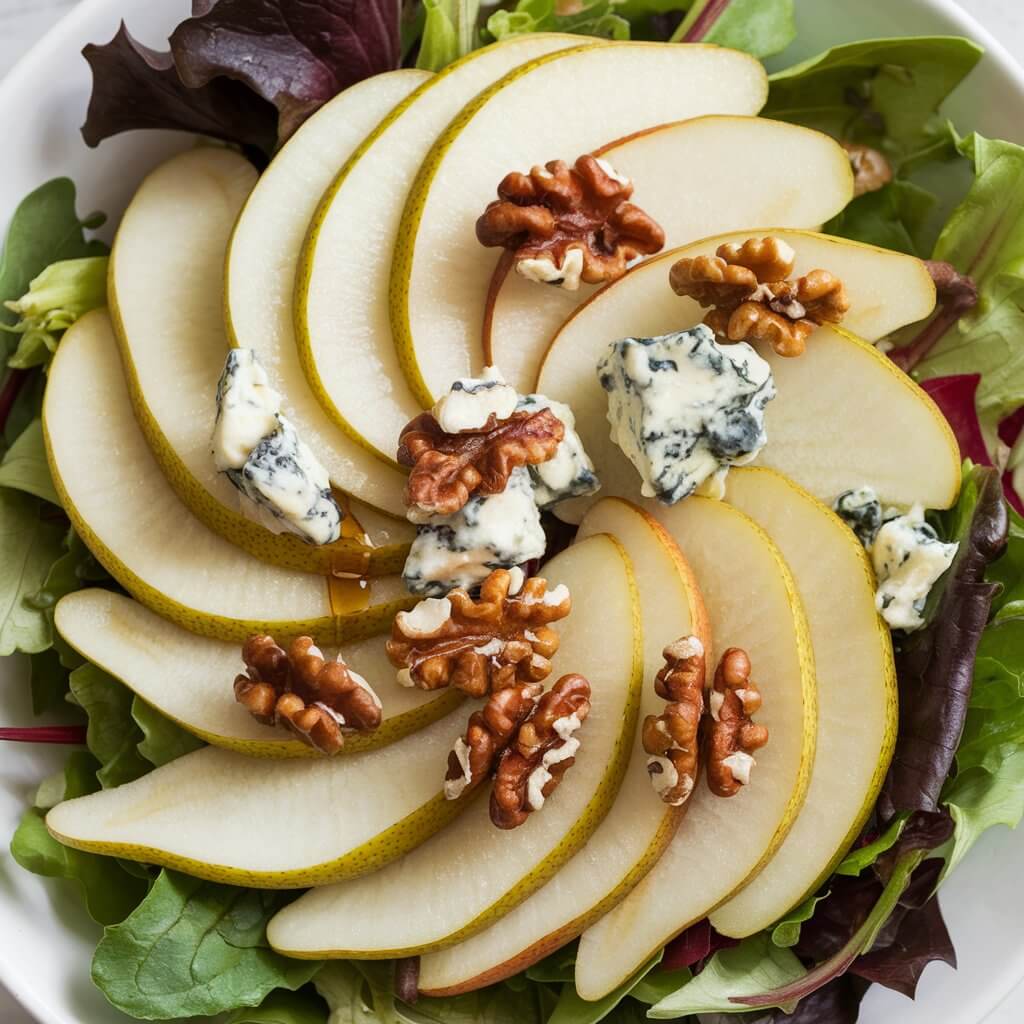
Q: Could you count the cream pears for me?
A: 14